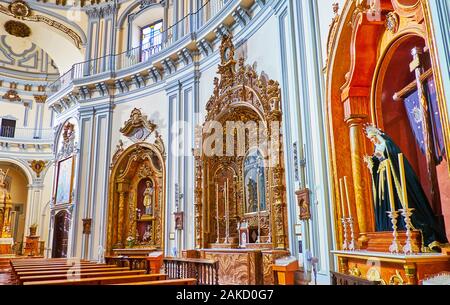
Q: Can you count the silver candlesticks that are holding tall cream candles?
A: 4